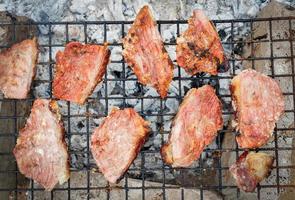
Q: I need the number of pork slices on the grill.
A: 9